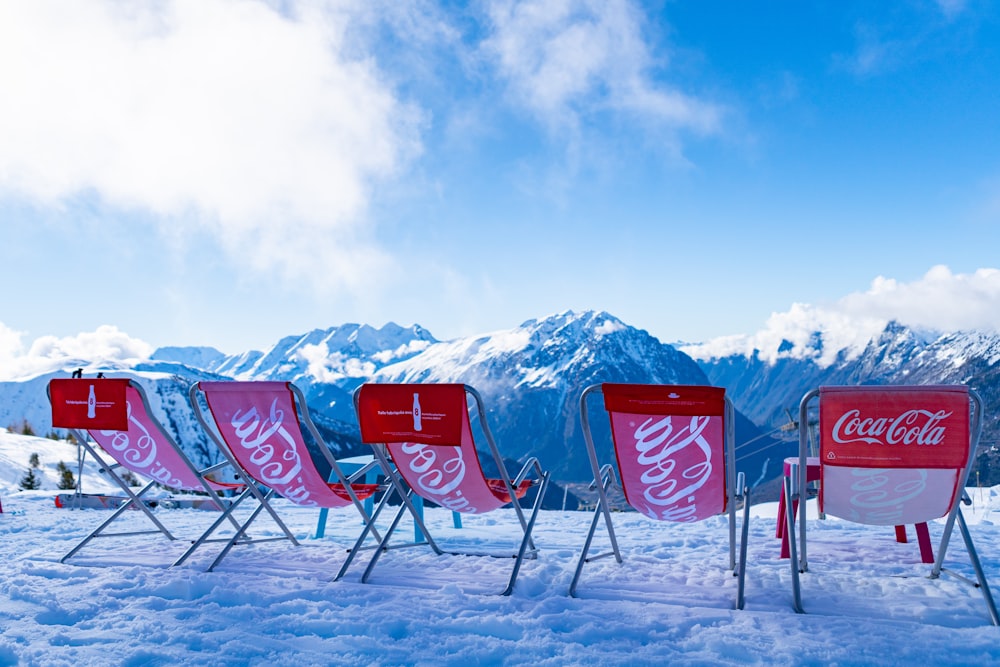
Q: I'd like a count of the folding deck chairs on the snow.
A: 5